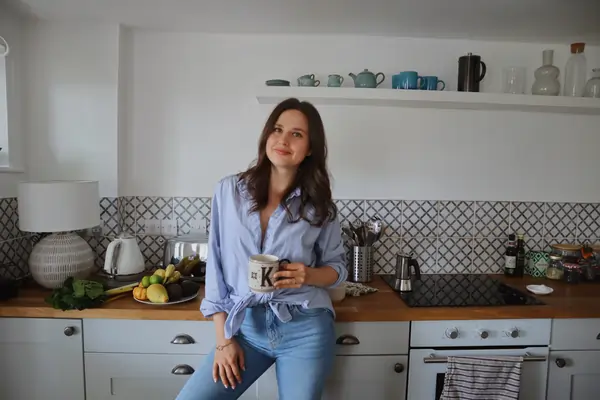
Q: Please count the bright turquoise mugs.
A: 3